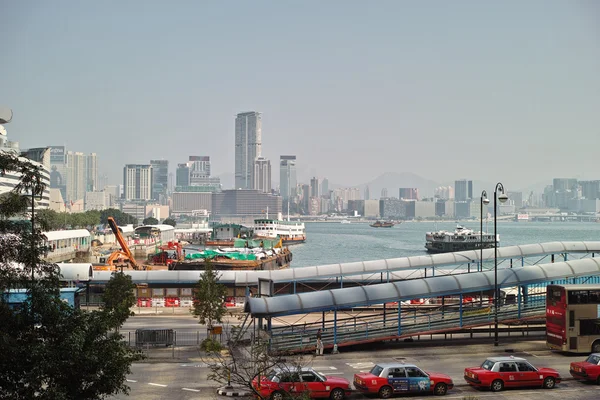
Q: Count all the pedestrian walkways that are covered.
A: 2